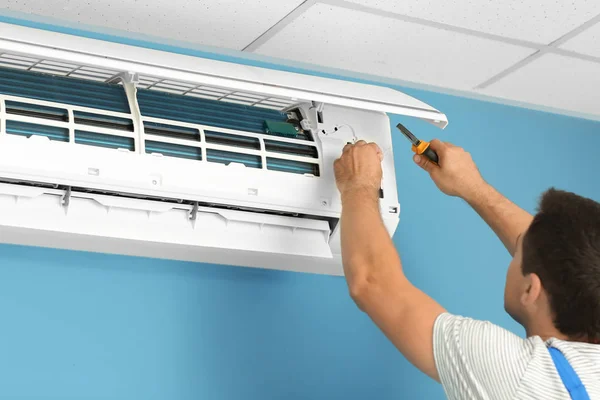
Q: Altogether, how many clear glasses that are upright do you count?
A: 0